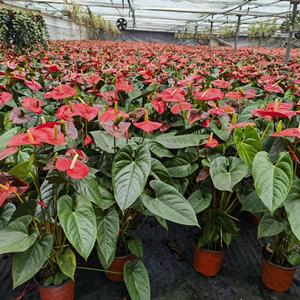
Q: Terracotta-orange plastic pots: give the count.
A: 4